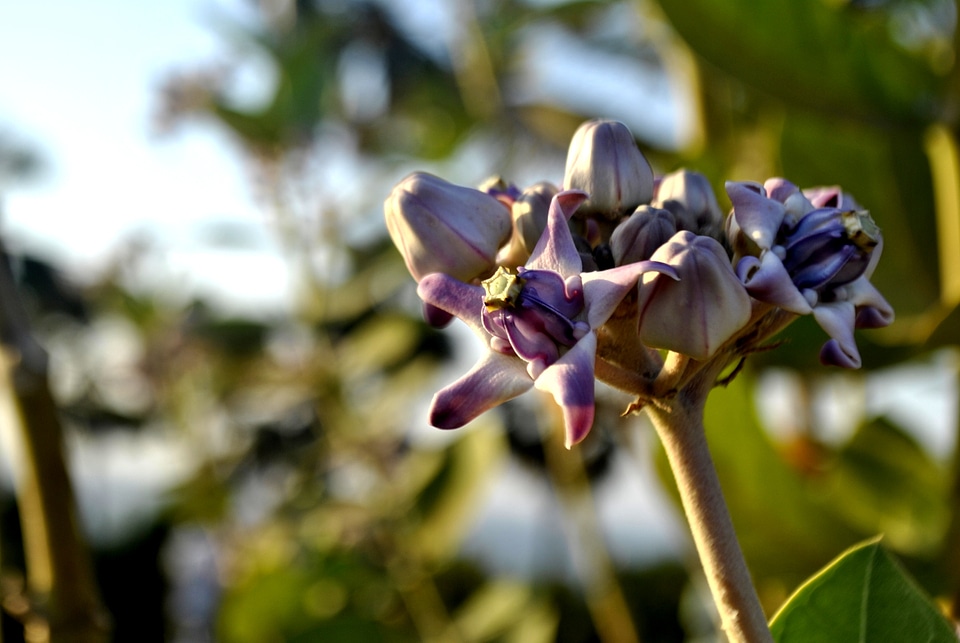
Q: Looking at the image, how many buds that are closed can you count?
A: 6